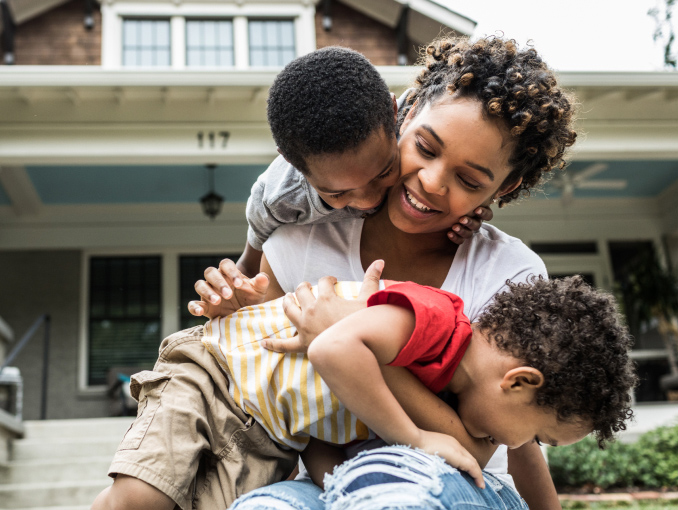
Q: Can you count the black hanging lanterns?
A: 1